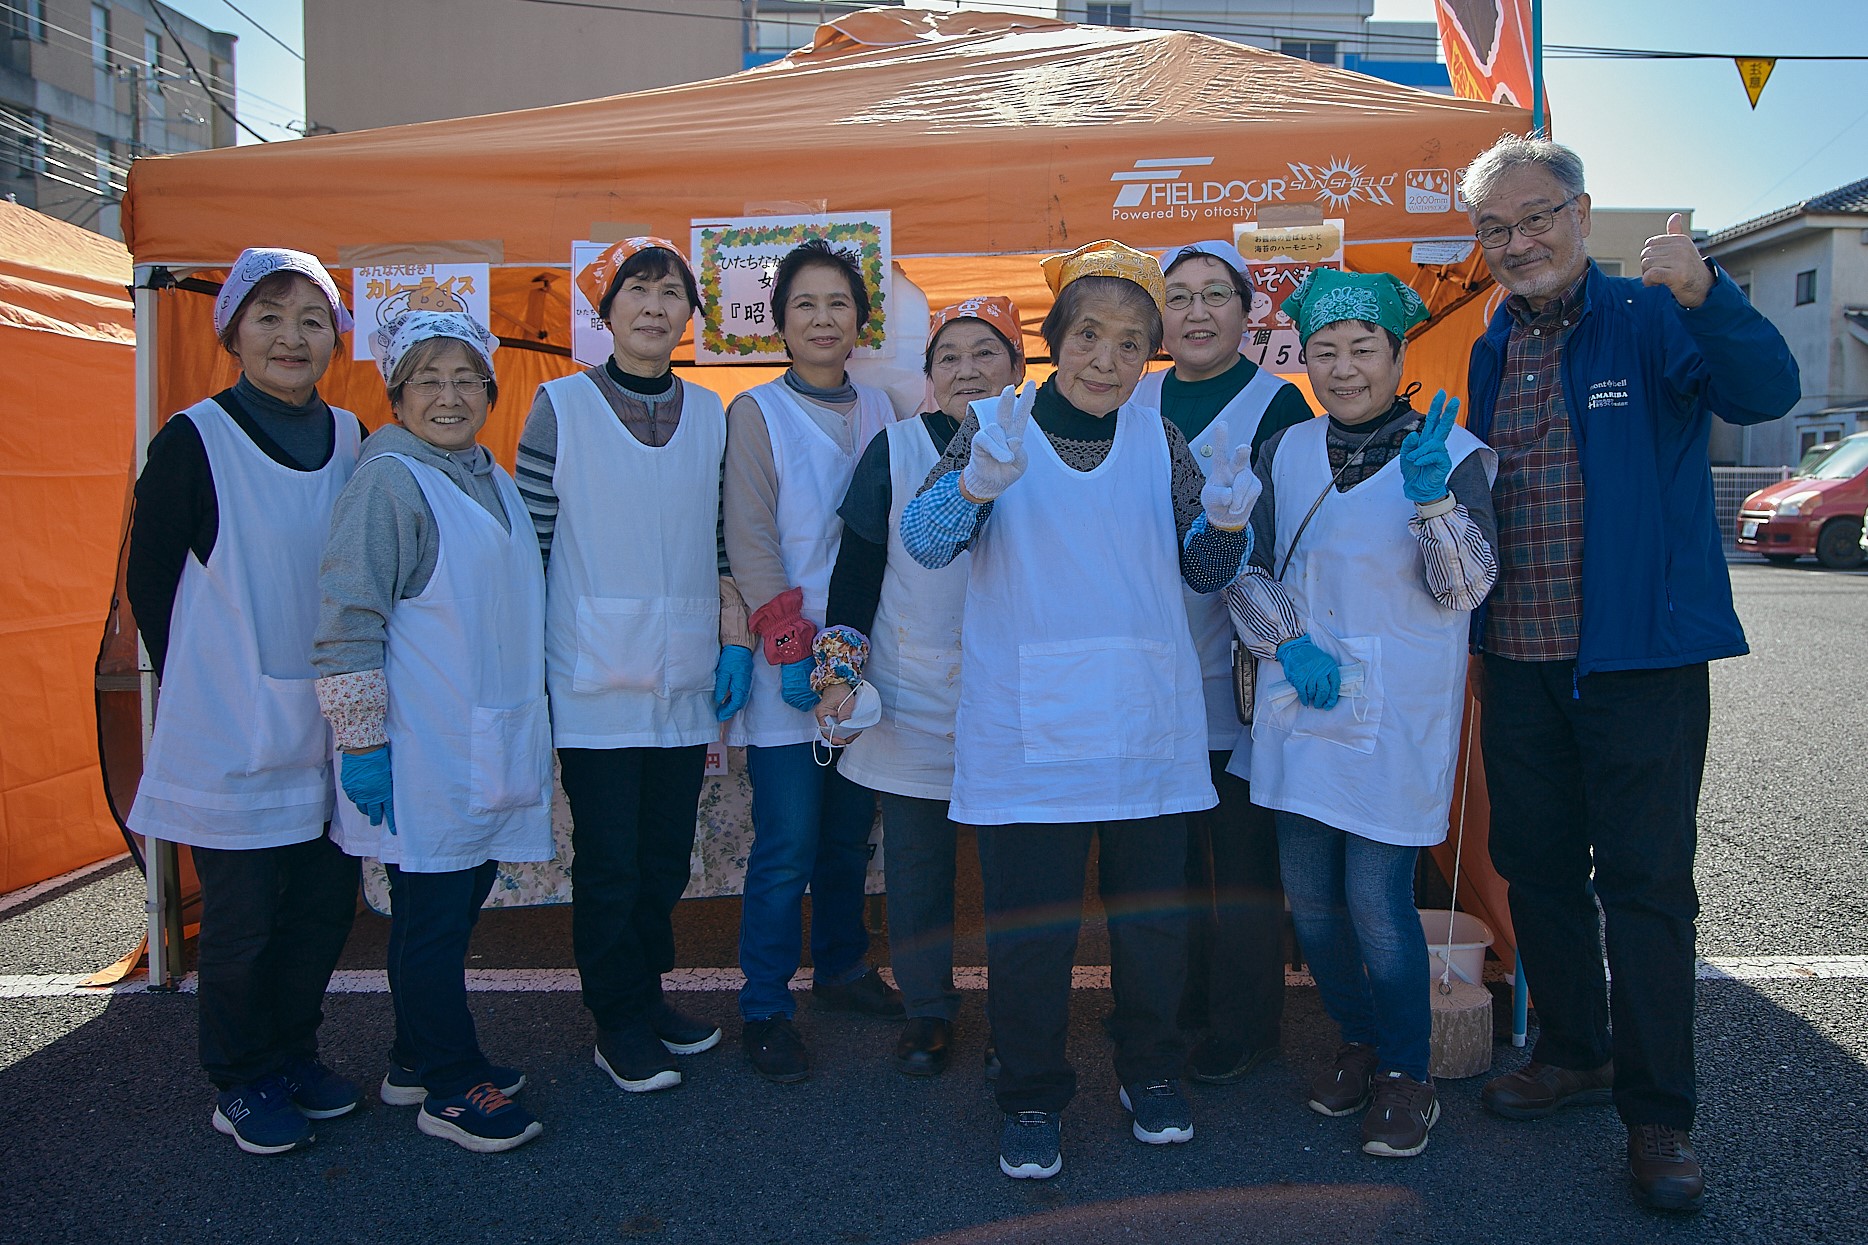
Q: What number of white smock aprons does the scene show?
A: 8